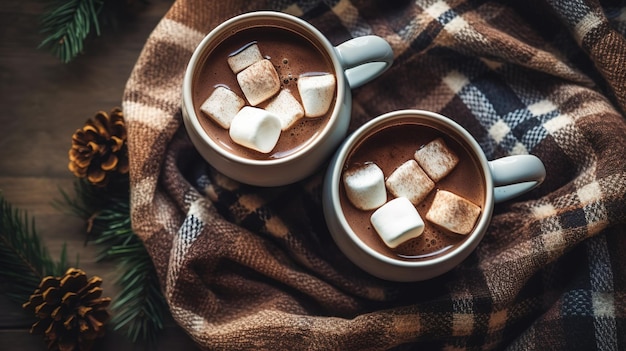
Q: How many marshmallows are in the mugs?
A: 11